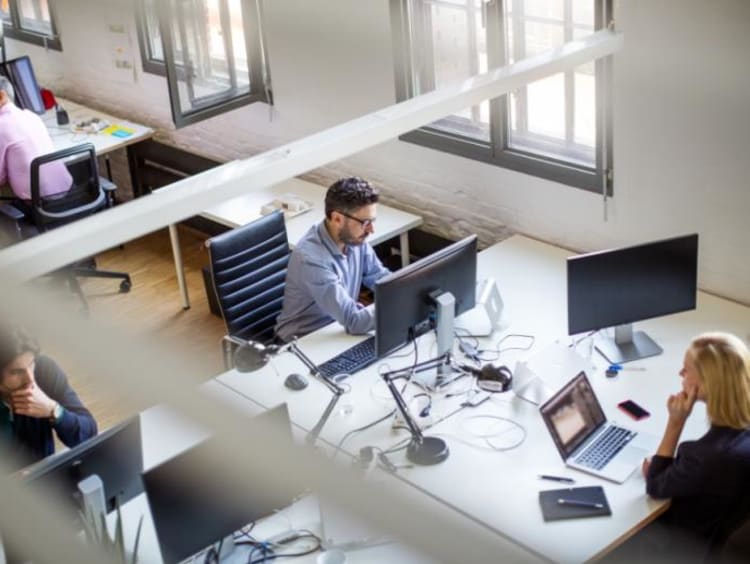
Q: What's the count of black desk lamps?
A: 2